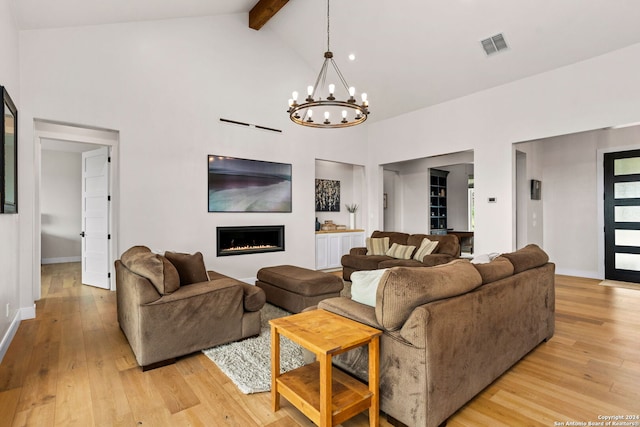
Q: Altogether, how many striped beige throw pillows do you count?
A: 3